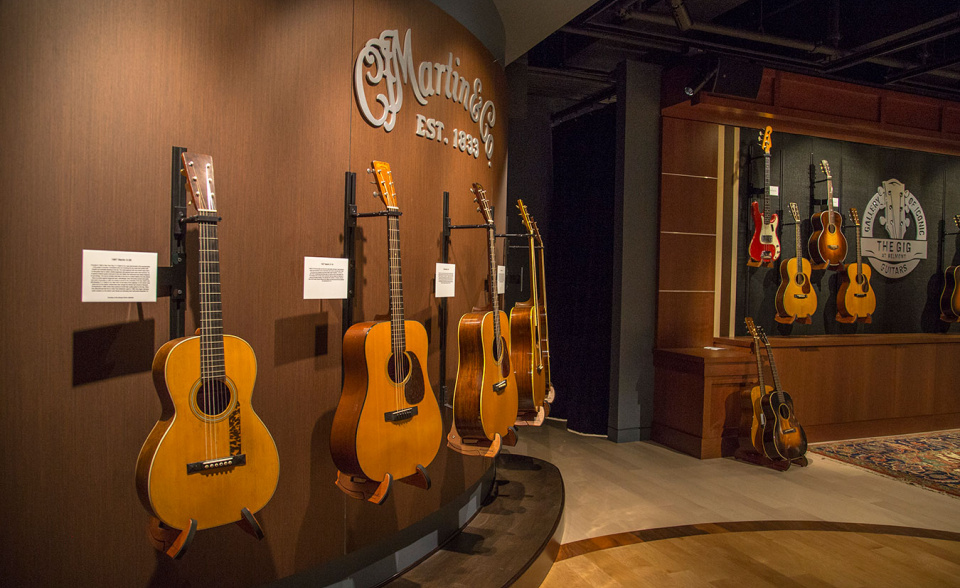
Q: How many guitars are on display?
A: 12